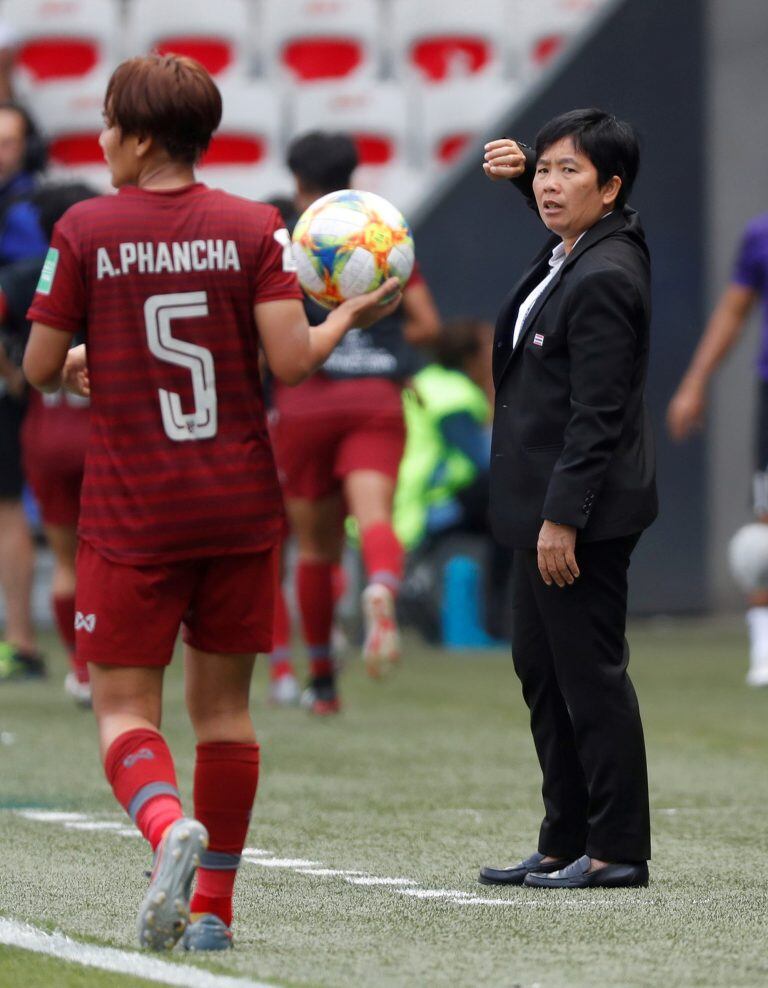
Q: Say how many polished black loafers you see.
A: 2